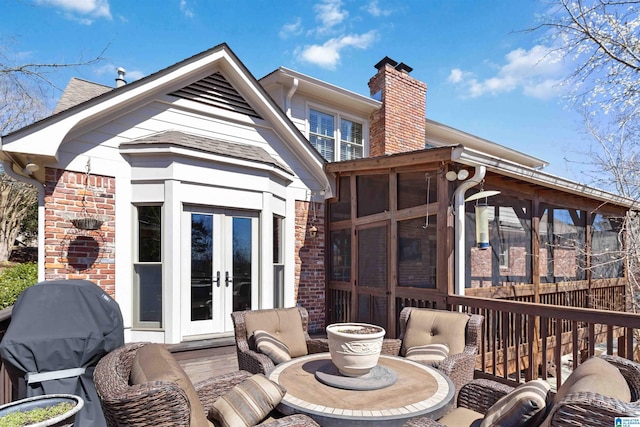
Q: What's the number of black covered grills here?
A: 1